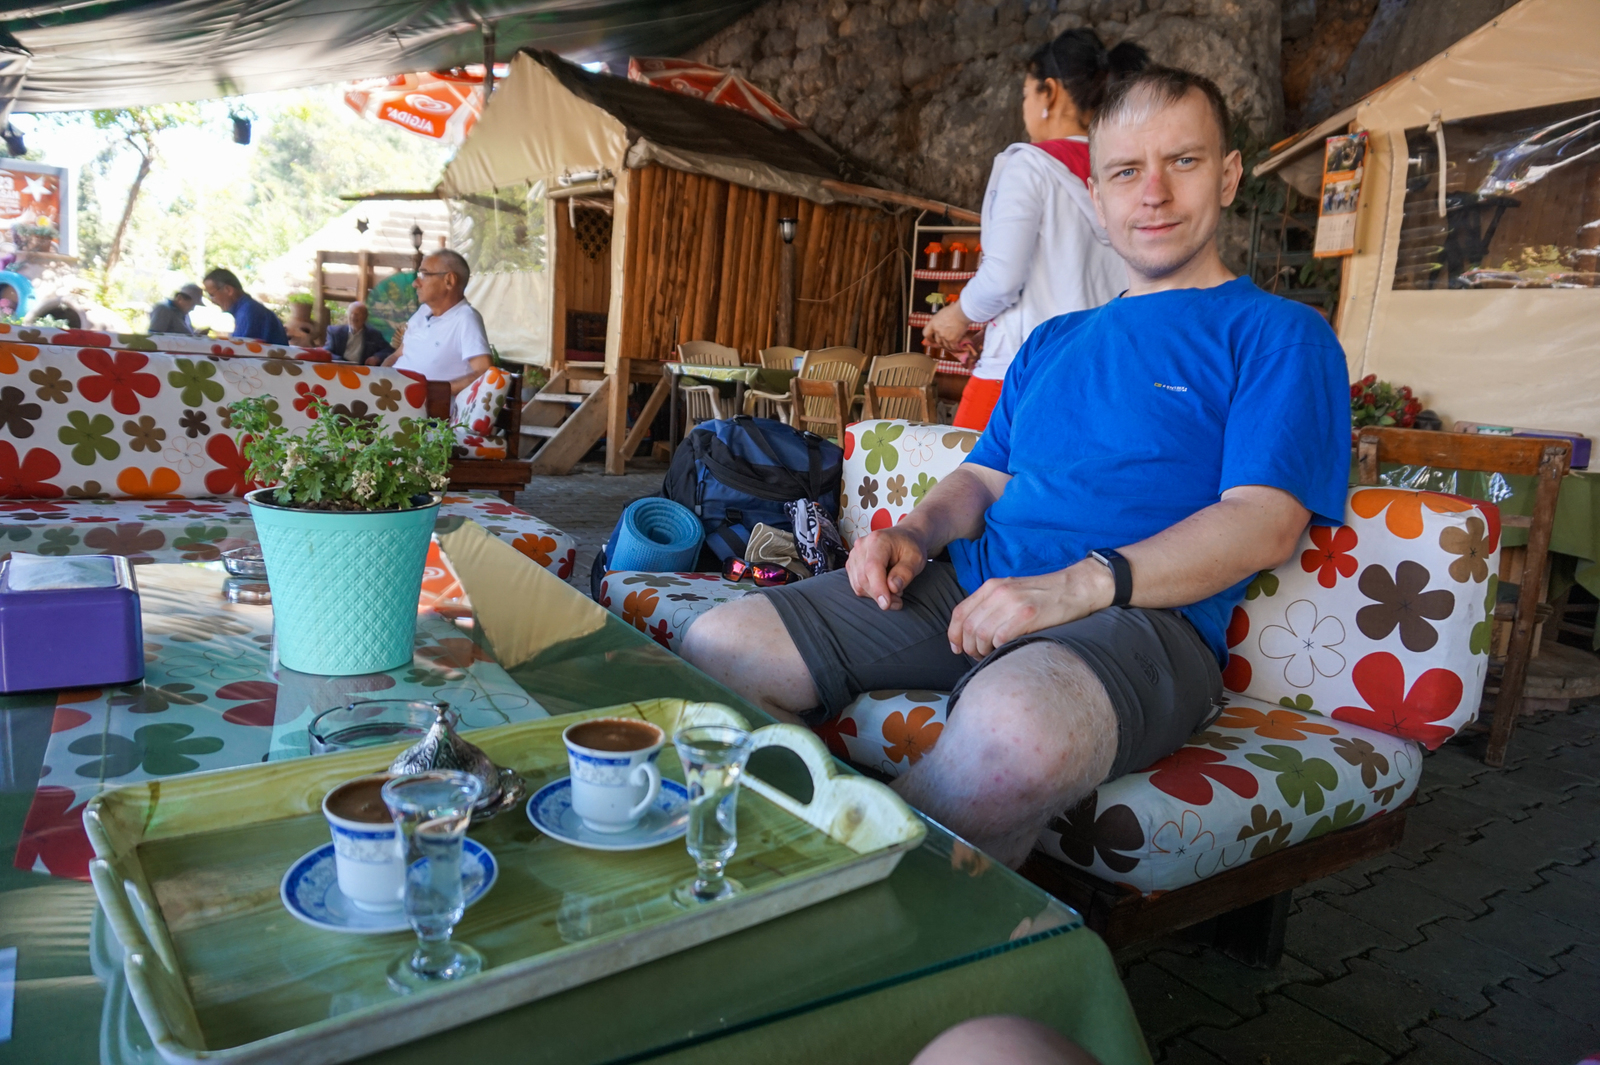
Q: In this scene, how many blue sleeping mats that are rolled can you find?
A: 1